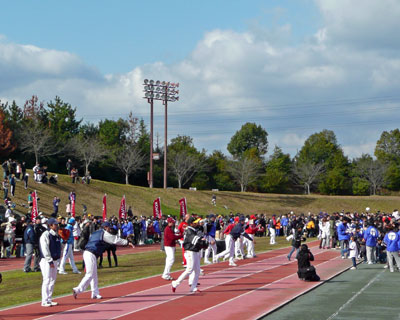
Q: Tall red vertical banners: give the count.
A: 6